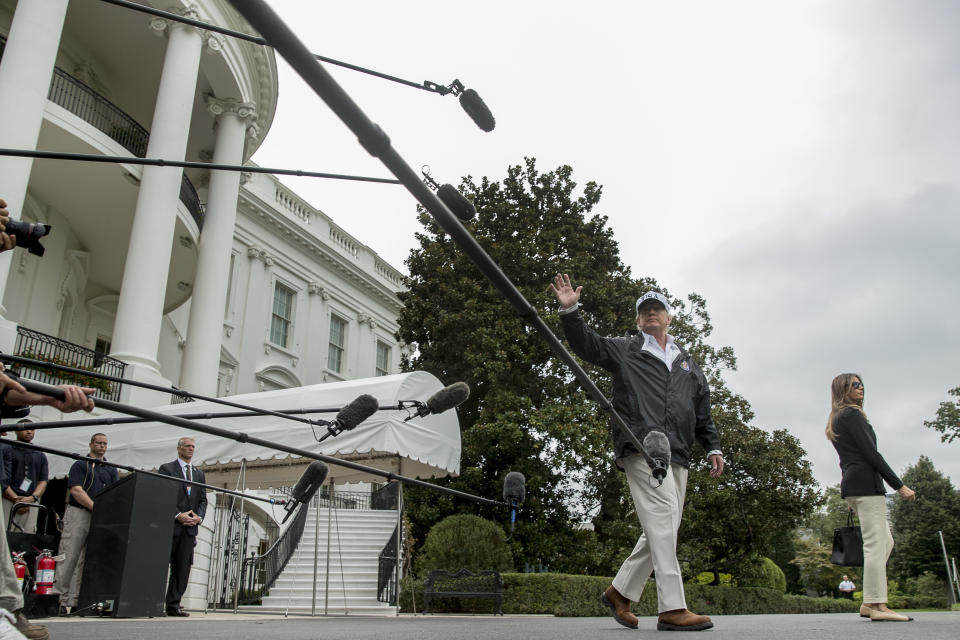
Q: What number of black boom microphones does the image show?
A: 7